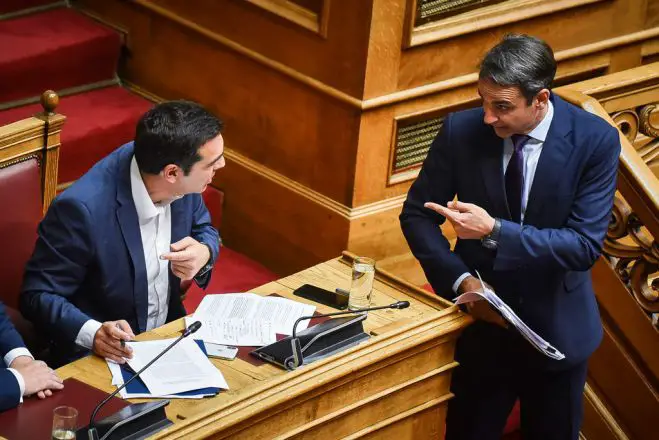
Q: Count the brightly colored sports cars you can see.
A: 0